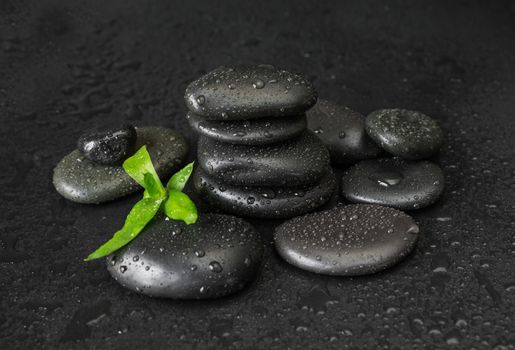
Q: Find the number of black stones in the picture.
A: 11